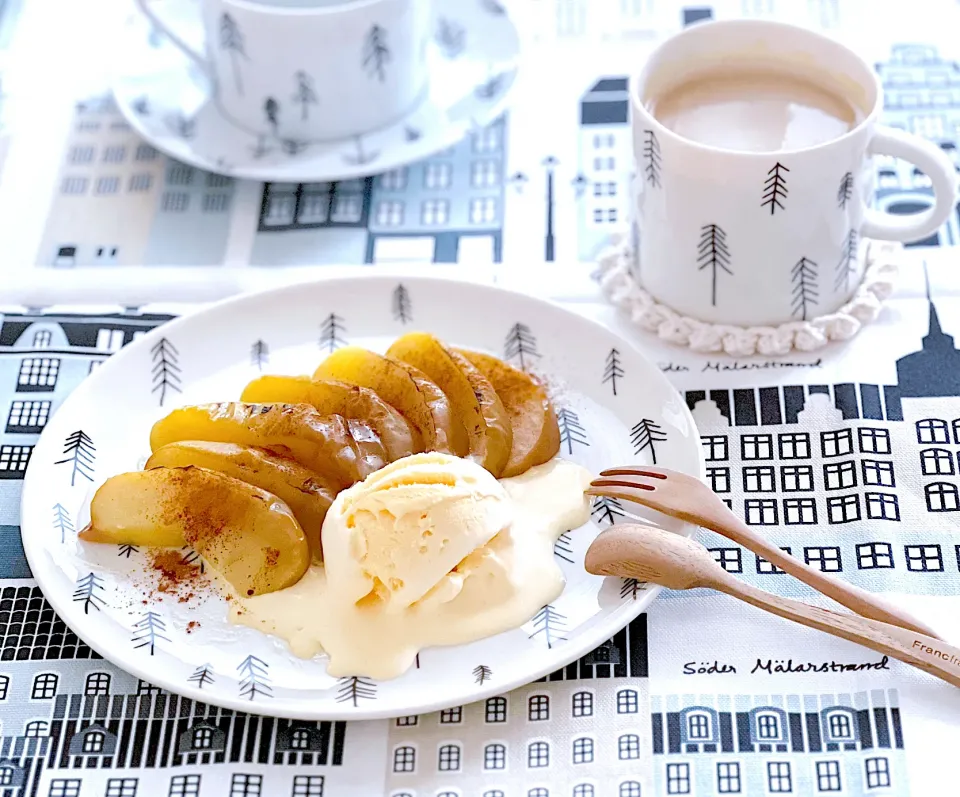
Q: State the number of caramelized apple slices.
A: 7